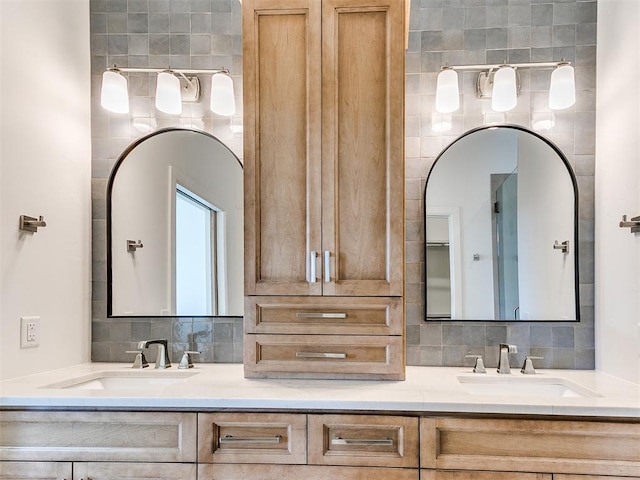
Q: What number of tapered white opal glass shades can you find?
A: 6